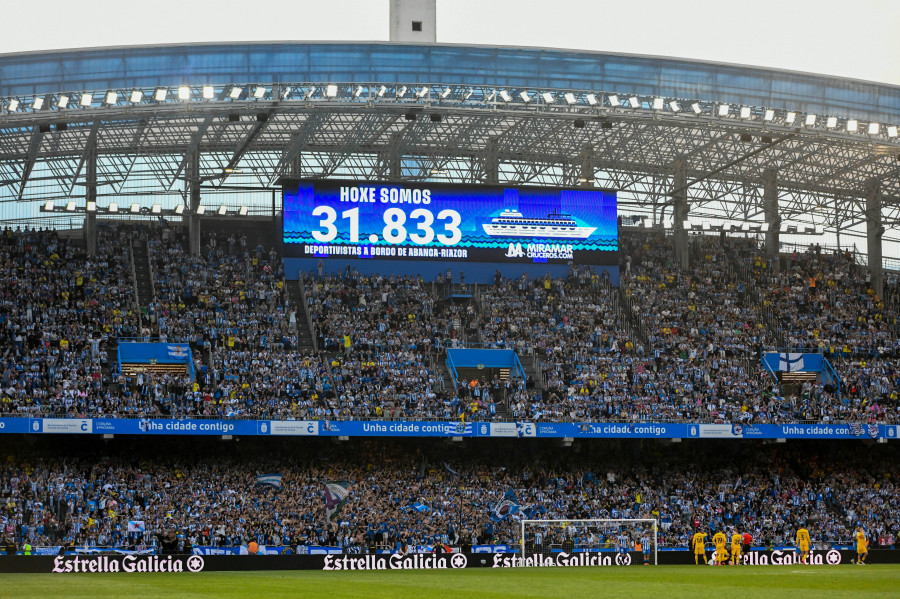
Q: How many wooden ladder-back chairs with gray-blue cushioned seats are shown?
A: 0